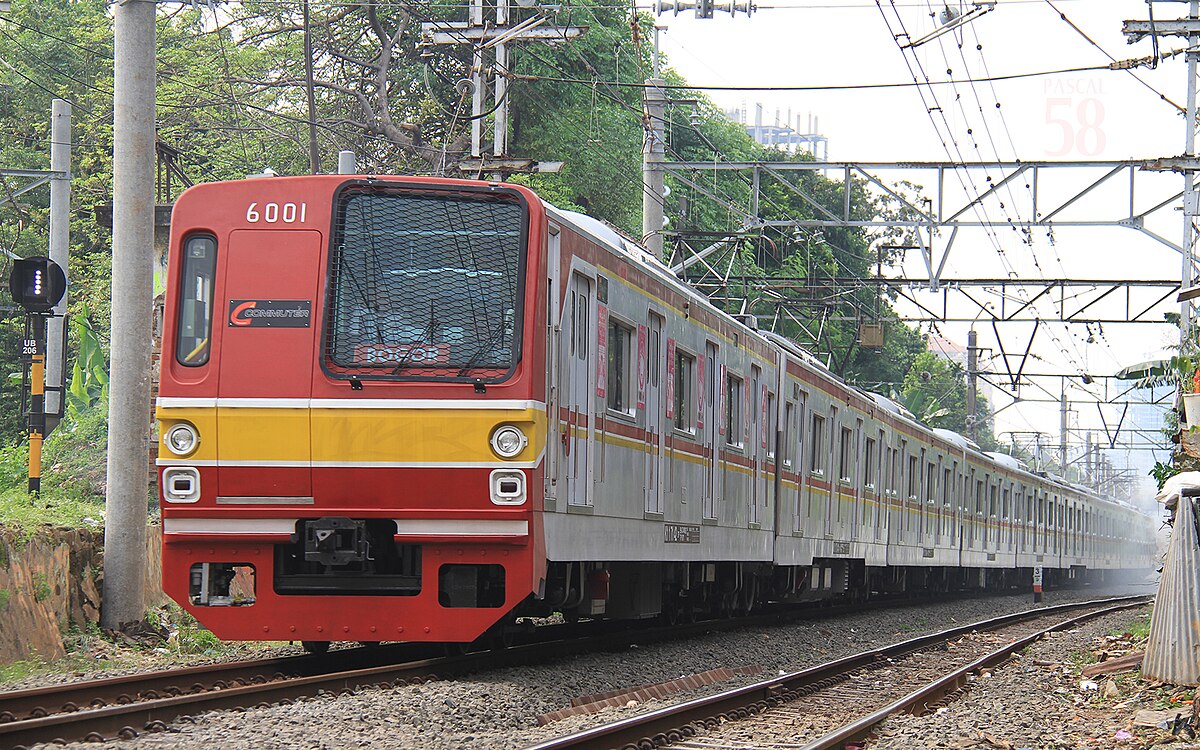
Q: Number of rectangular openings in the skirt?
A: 3